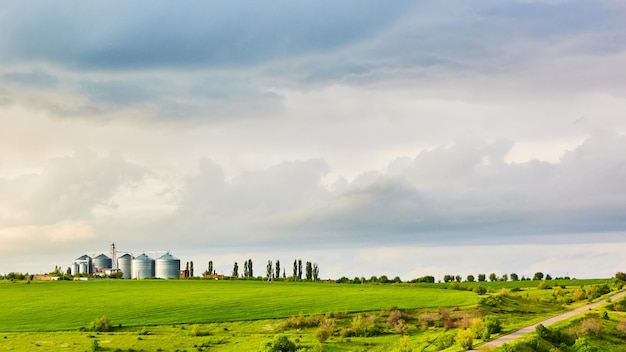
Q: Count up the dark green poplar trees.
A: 12